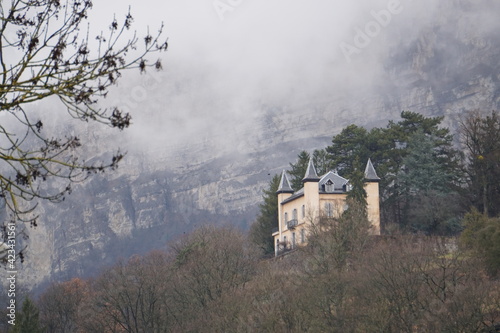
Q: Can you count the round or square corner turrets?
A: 3